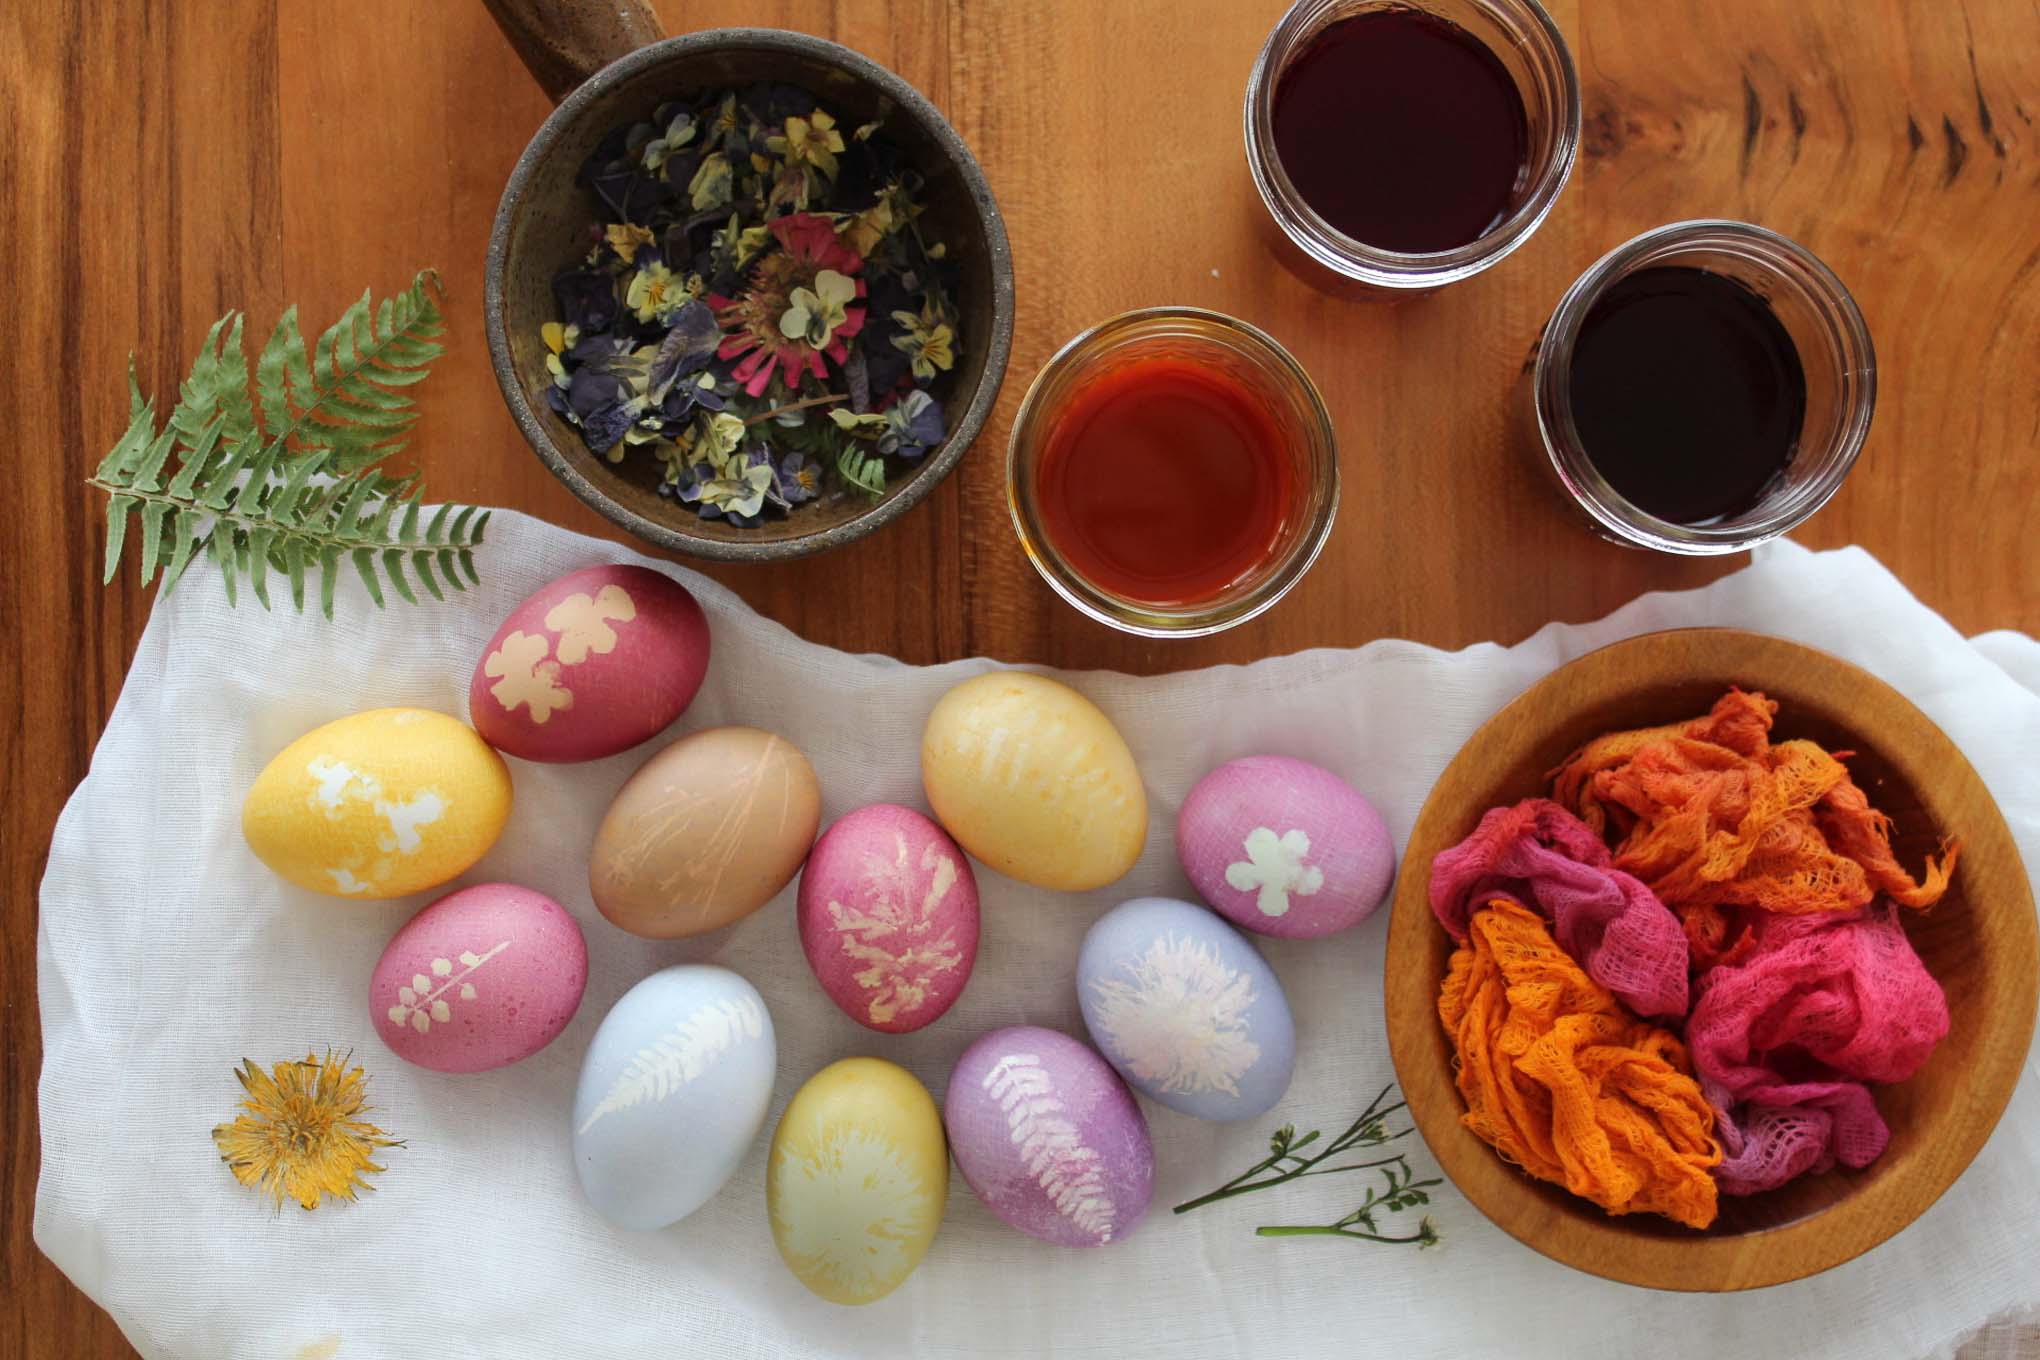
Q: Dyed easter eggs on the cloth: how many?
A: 11